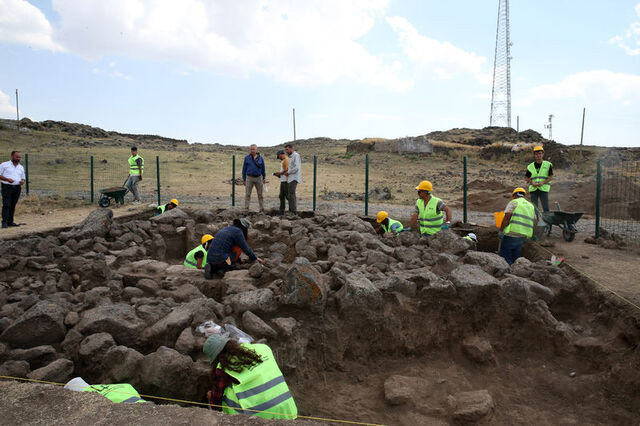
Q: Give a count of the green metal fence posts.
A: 8